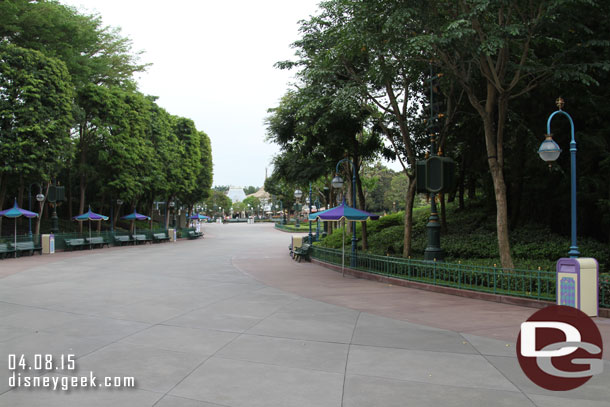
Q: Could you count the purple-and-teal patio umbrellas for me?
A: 5